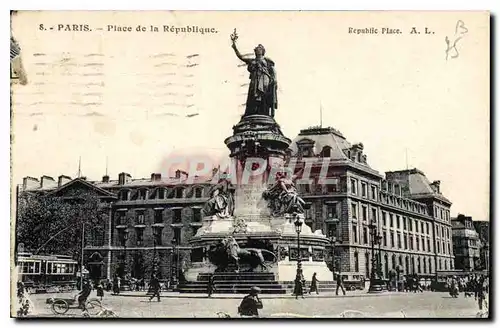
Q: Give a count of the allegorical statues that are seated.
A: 2